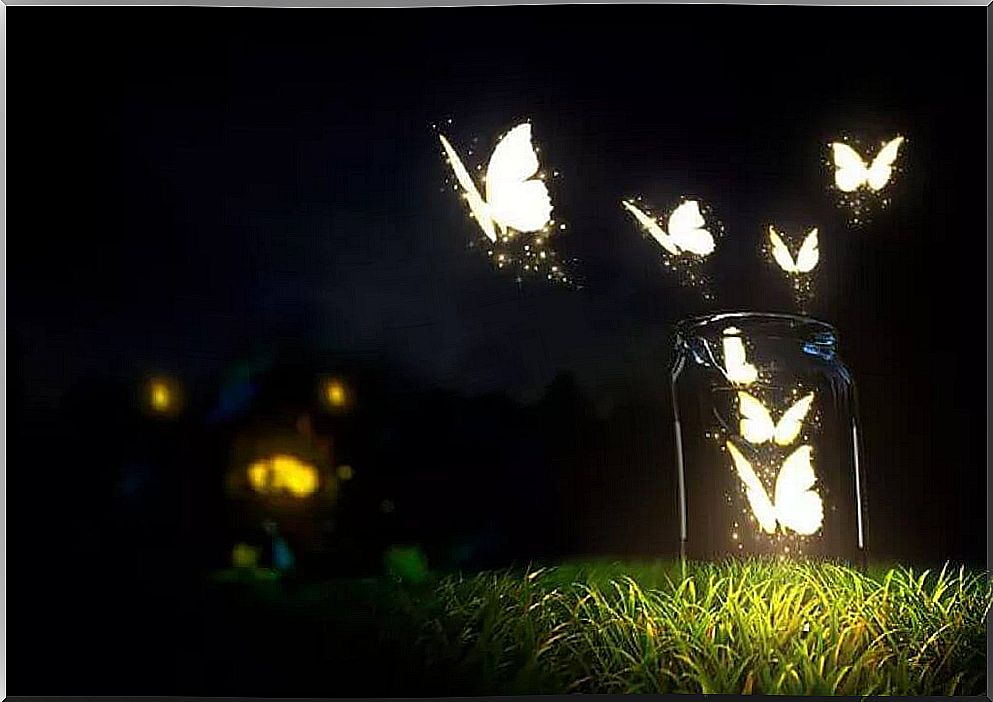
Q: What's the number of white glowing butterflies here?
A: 7